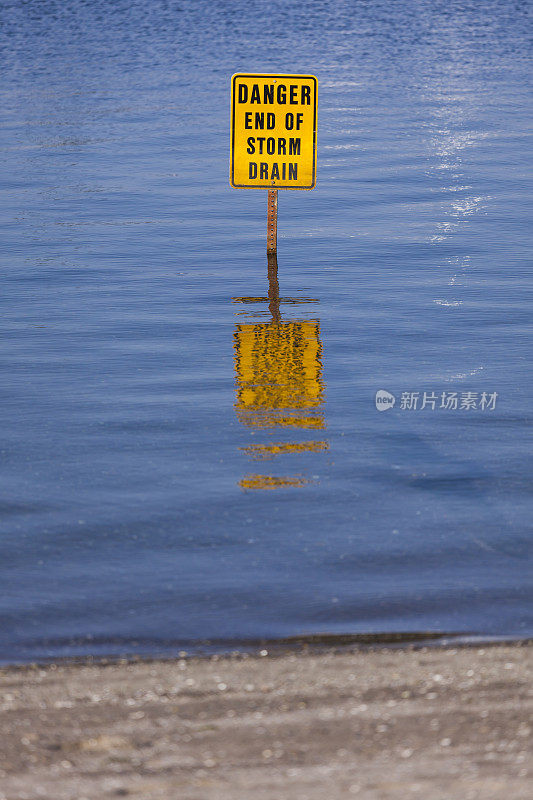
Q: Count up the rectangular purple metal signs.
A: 0